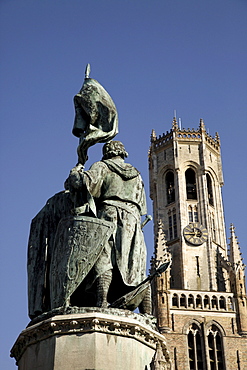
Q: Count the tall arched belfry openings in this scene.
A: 3